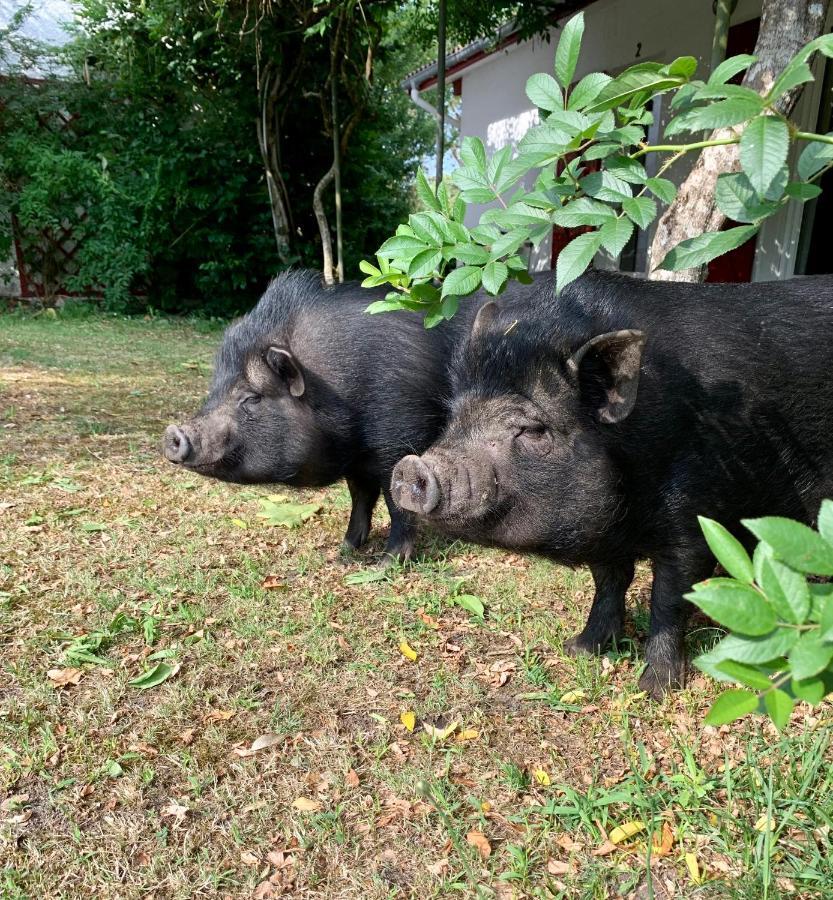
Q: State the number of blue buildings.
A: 0